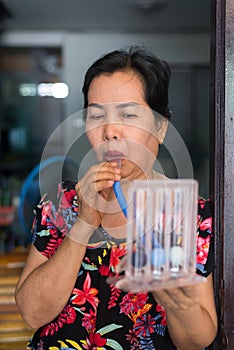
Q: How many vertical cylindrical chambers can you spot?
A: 3